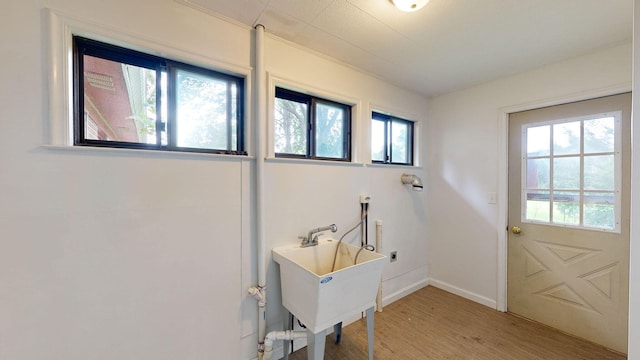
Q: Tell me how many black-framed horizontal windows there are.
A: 3